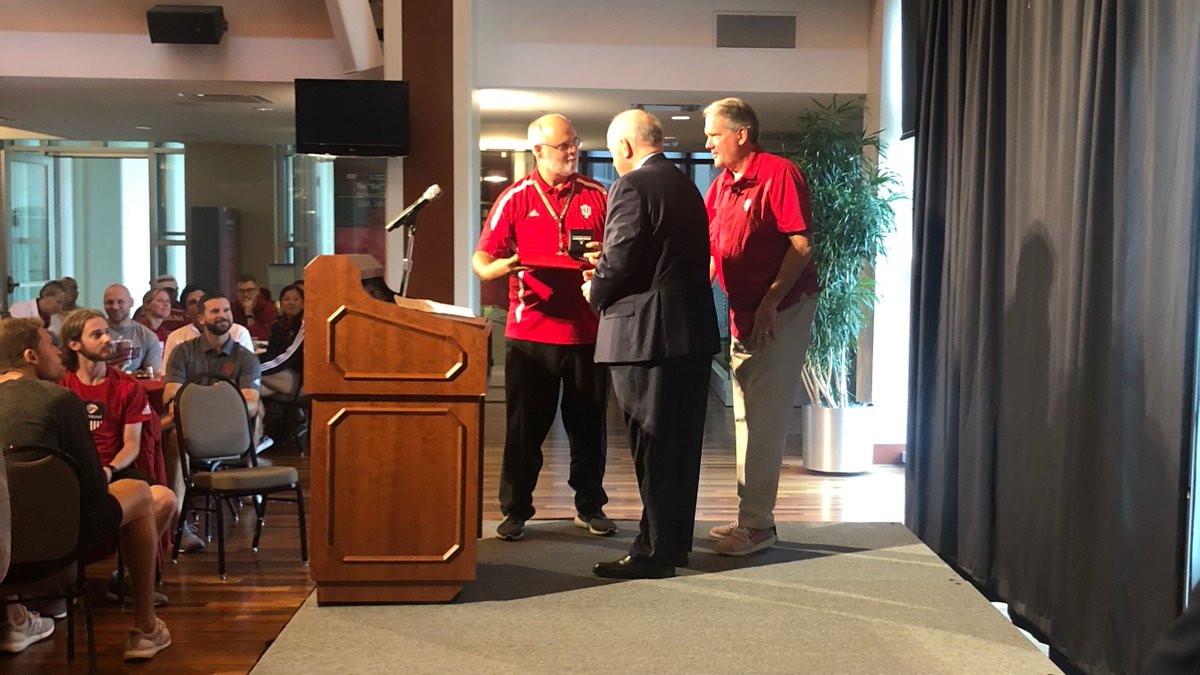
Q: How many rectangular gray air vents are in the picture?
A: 1